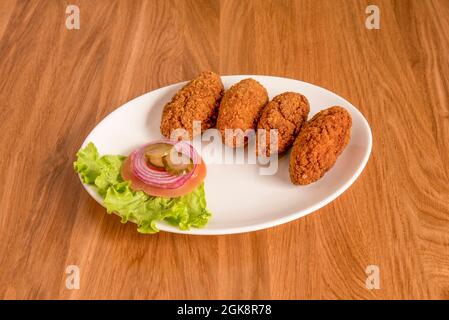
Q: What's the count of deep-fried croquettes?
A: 4